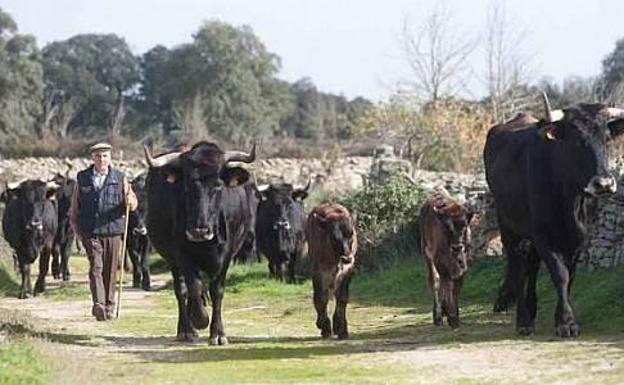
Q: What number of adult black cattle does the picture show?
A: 6